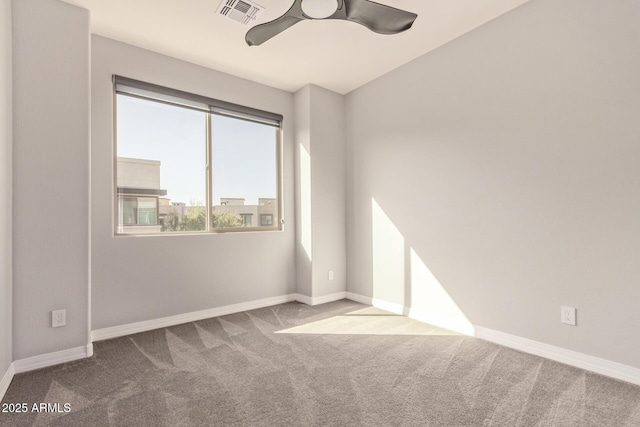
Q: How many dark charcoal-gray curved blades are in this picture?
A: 2